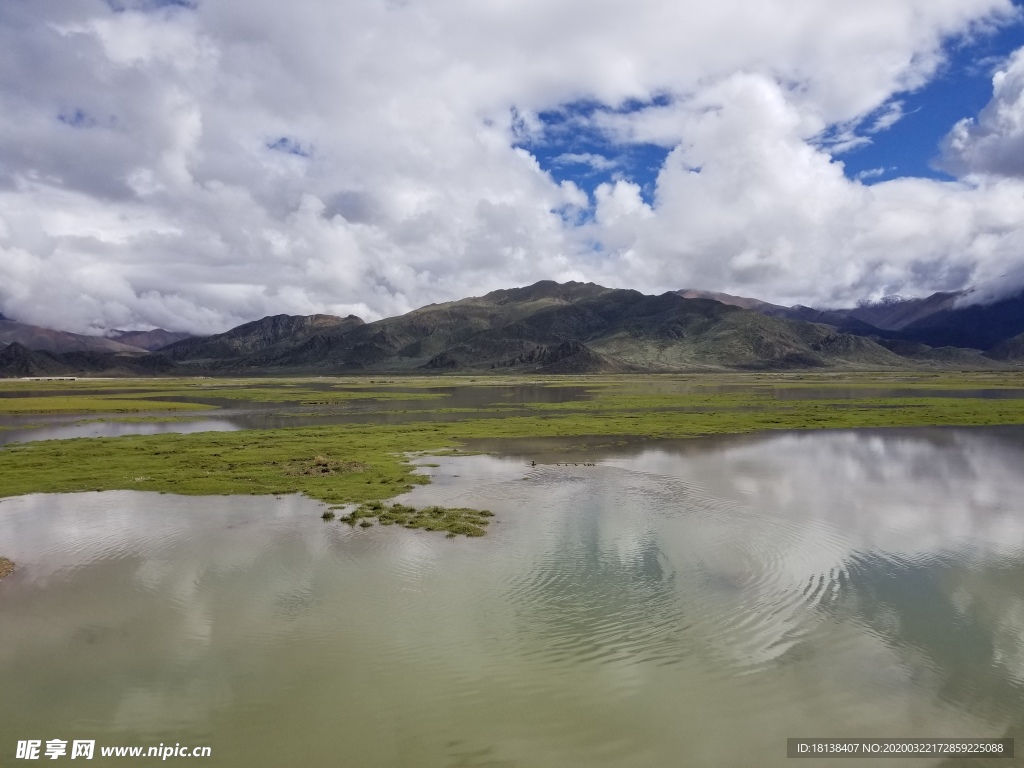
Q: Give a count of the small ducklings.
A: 7